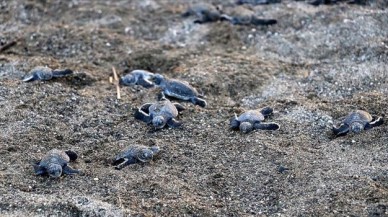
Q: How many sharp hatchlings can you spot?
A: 8